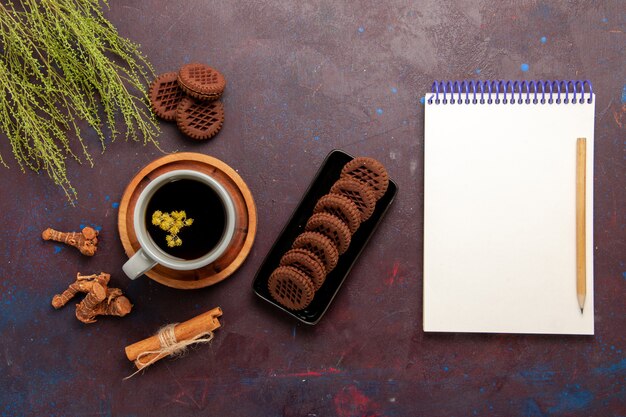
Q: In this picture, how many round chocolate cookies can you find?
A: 10